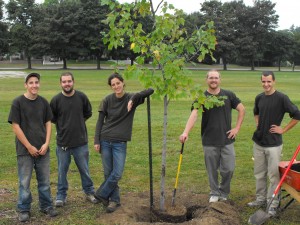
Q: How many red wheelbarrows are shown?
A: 1